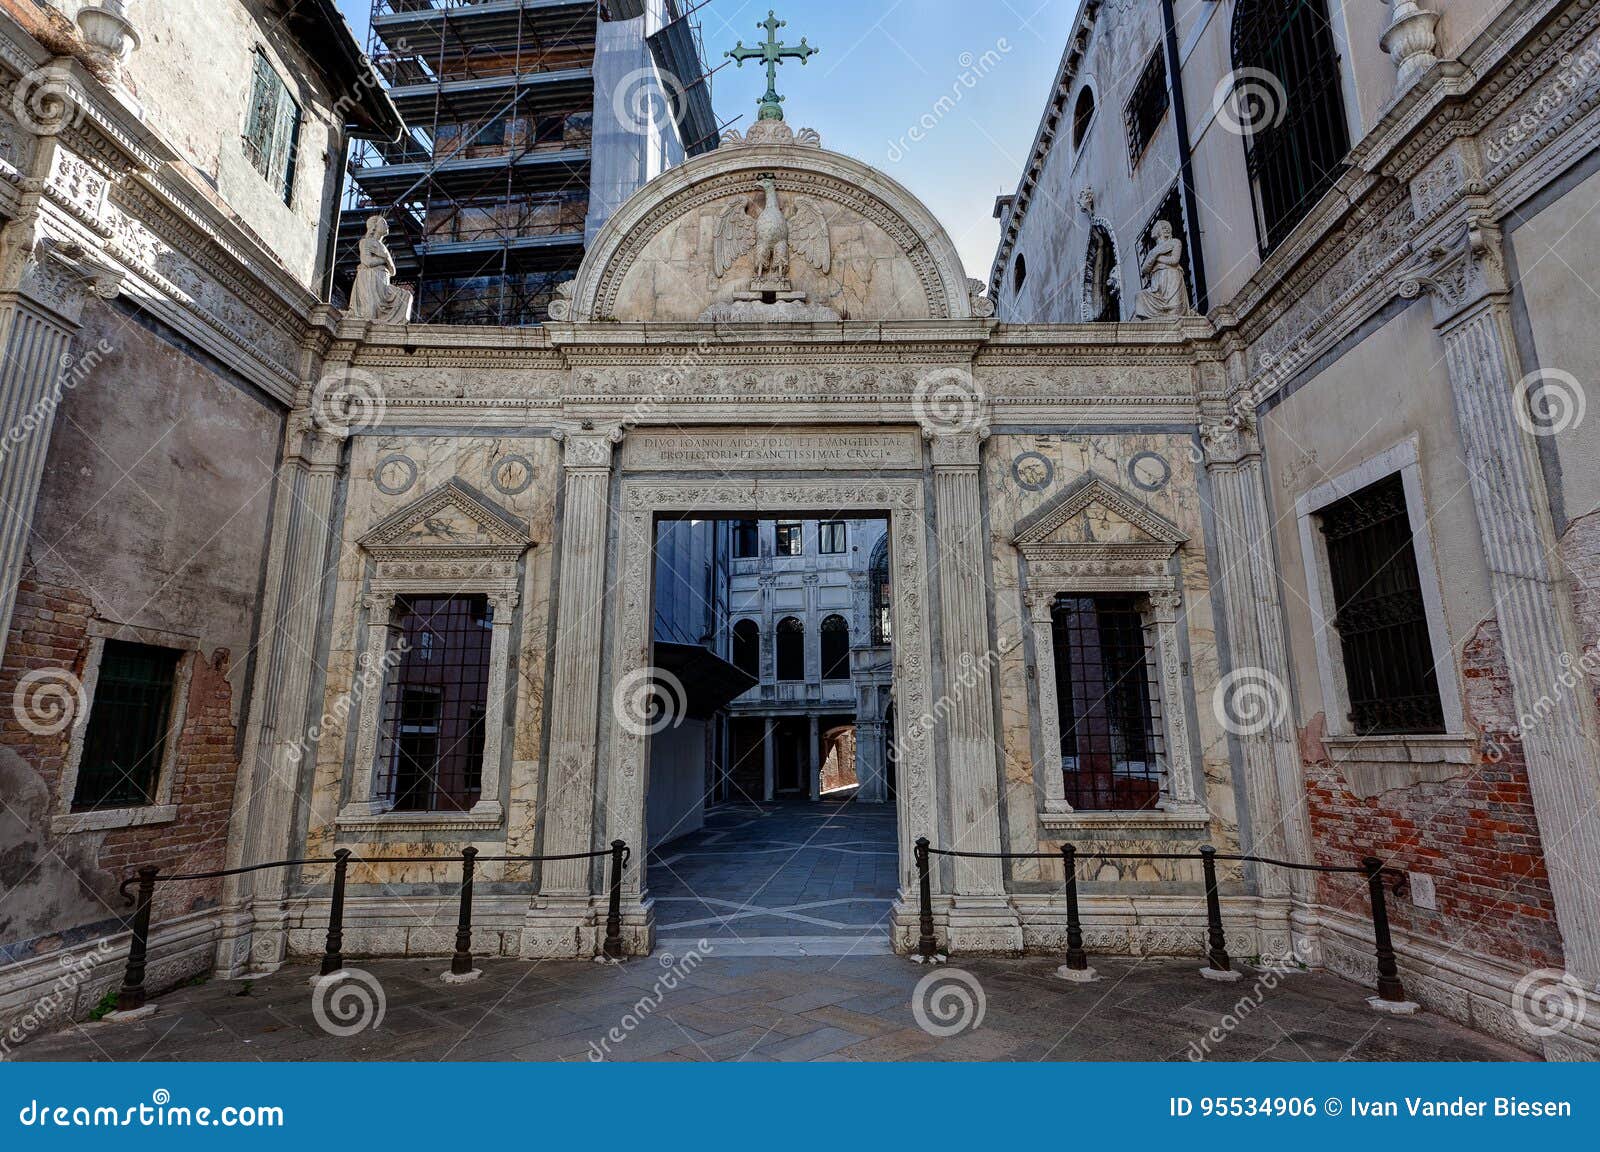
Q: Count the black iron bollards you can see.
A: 8